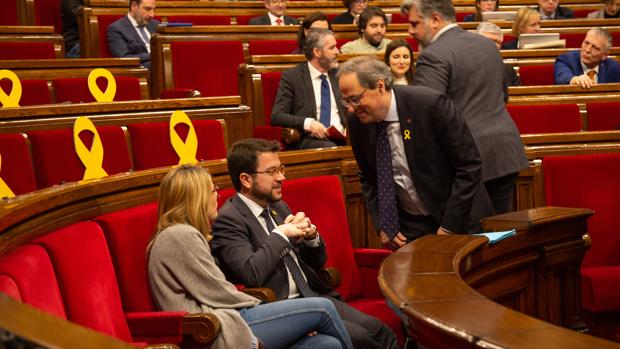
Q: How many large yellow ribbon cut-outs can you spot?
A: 5